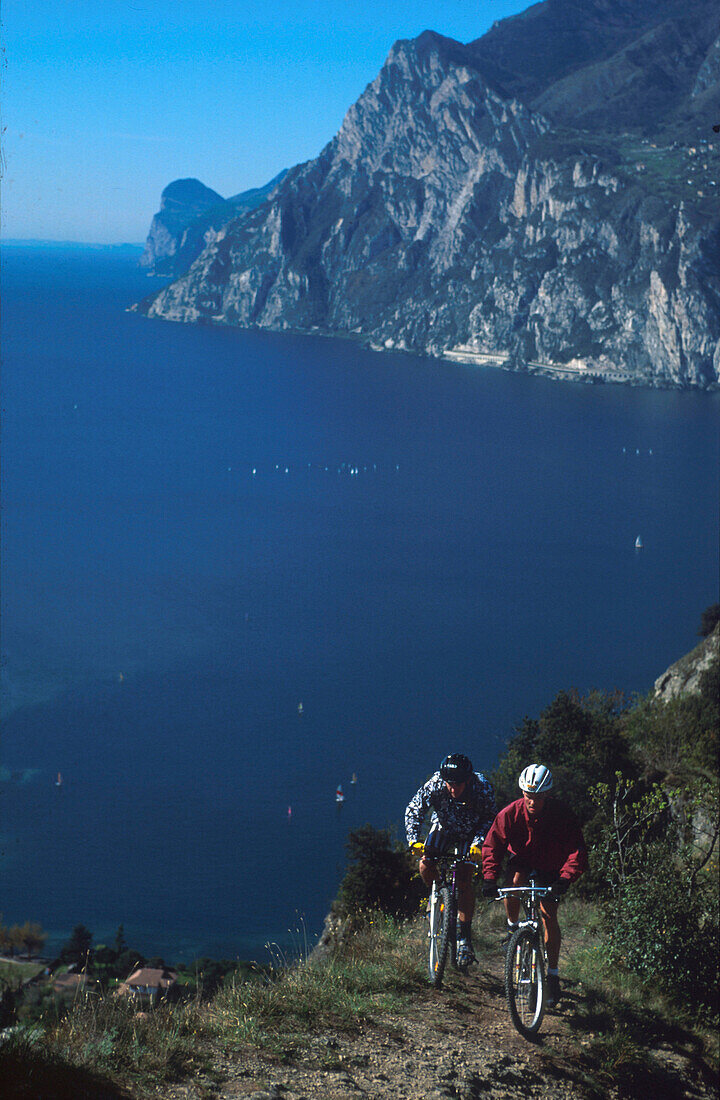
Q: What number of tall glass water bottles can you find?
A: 0